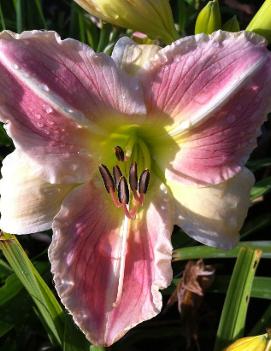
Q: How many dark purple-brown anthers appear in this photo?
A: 6